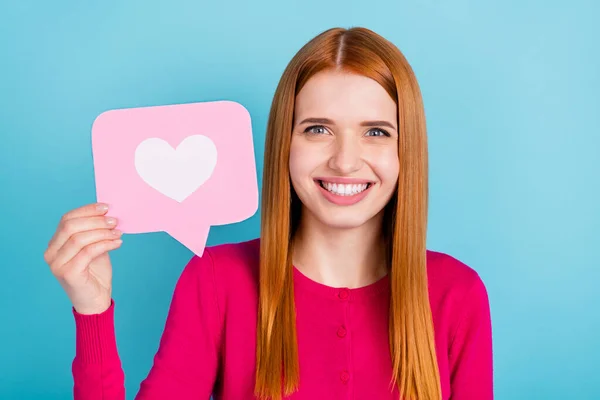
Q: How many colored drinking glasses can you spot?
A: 0